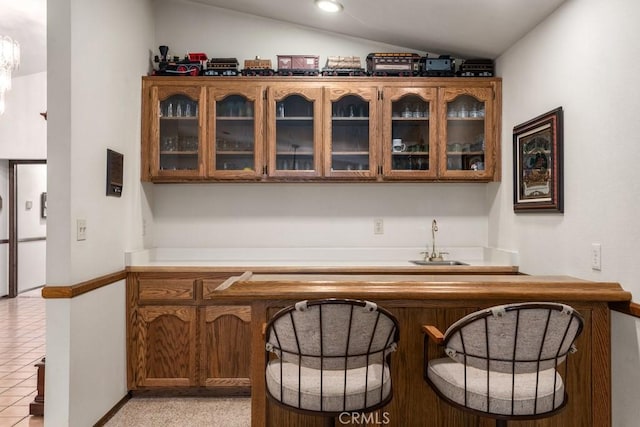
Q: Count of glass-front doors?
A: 6